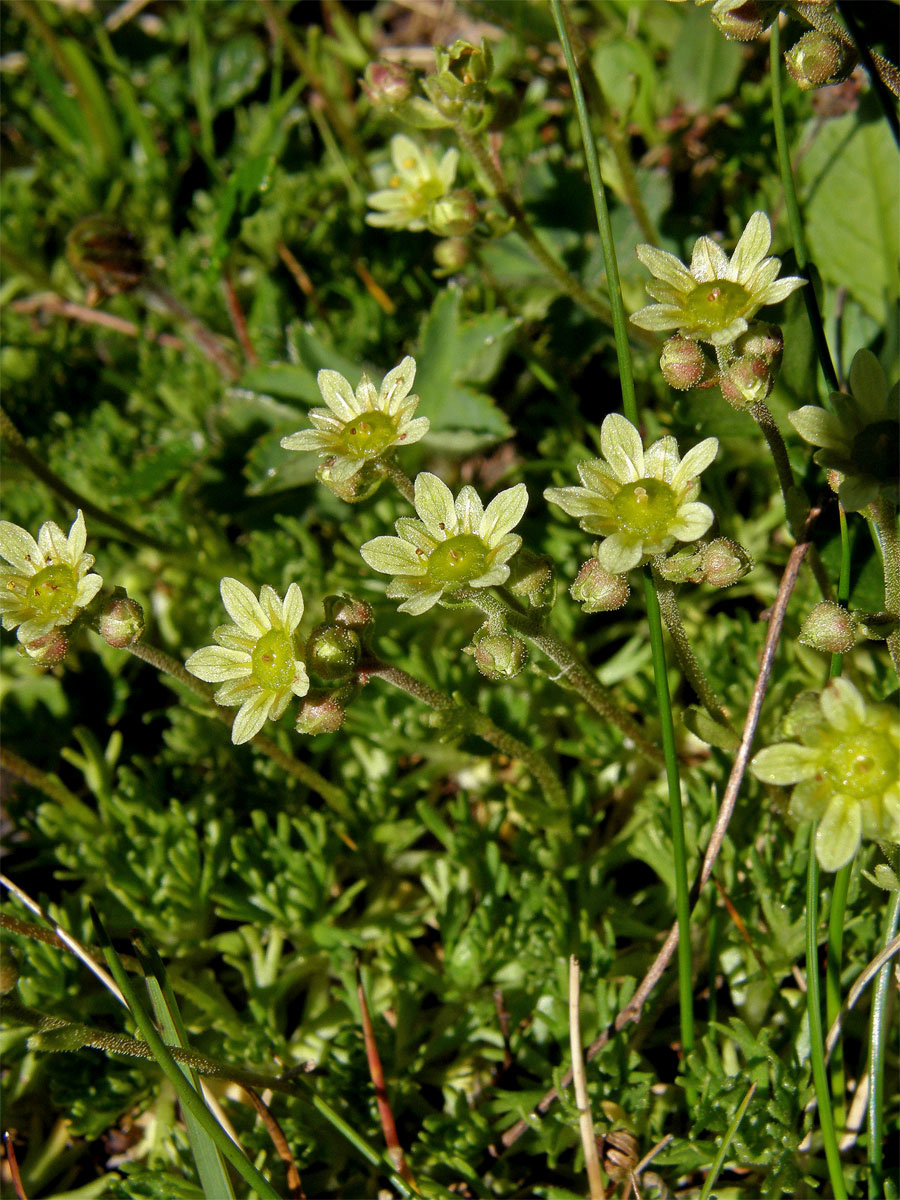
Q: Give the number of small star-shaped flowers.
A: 9